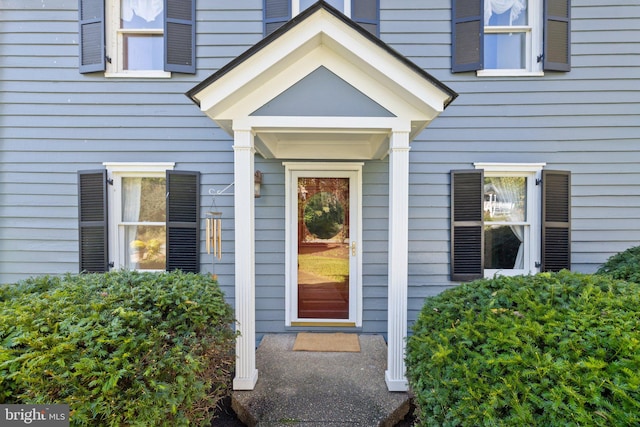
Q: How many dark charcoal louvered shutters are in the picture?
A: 10